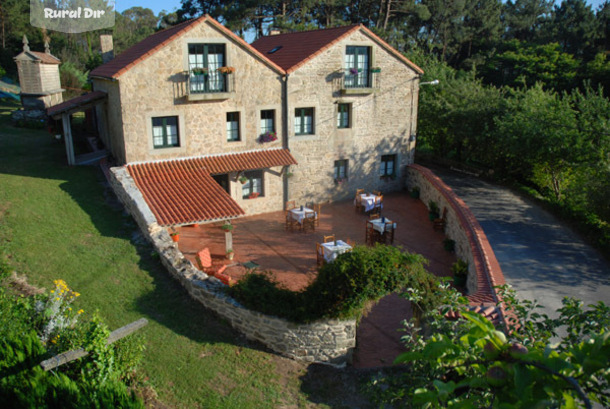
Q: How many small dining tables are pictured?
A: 4